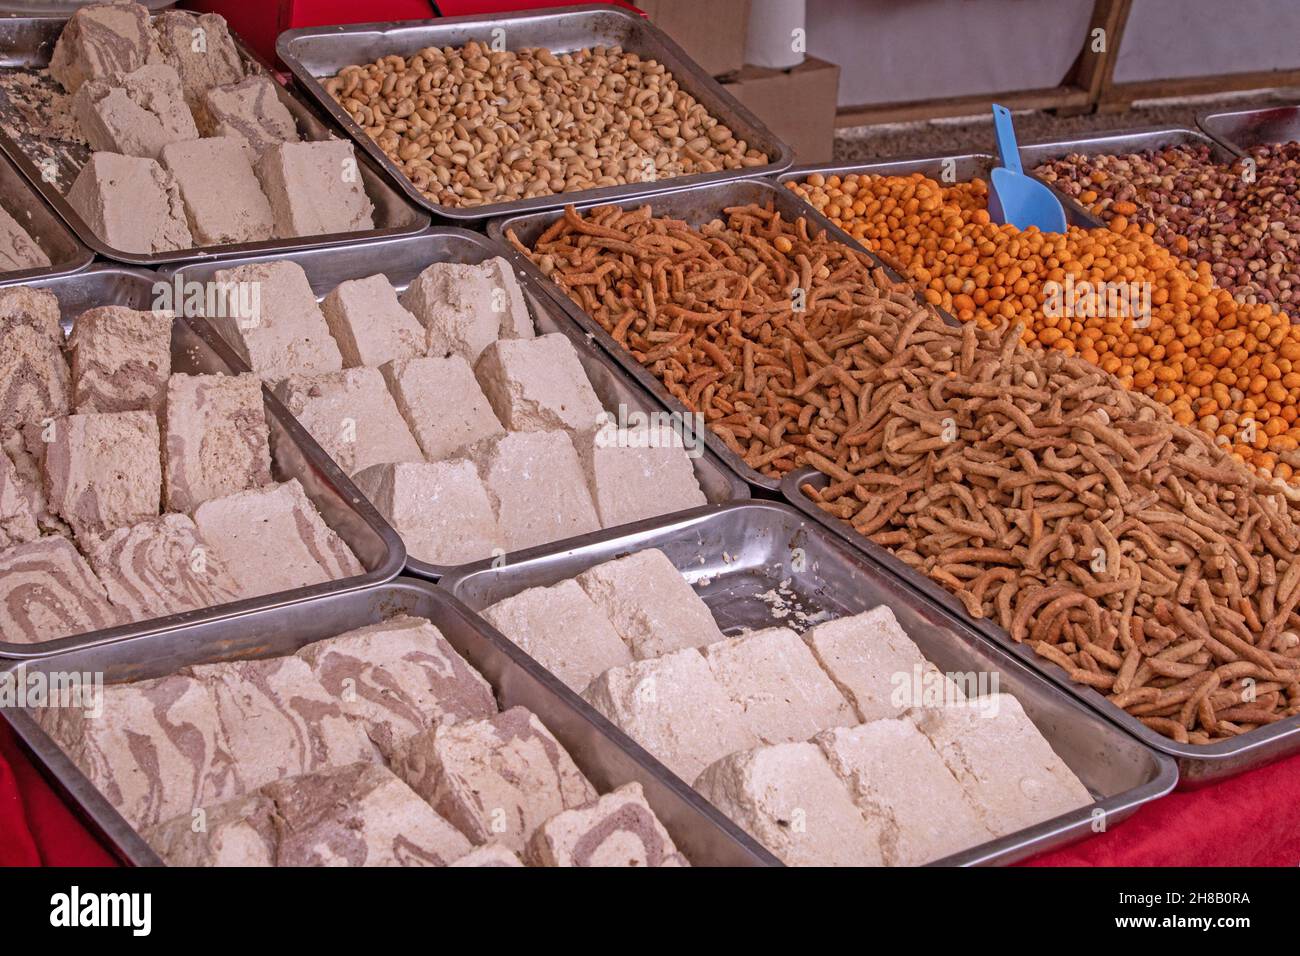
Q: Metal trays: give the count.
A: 12